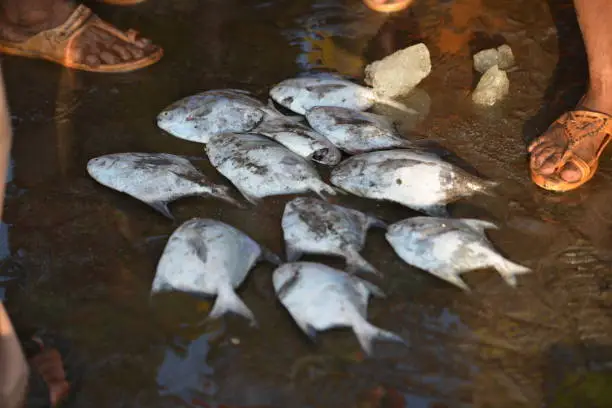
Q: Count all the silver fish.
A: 11